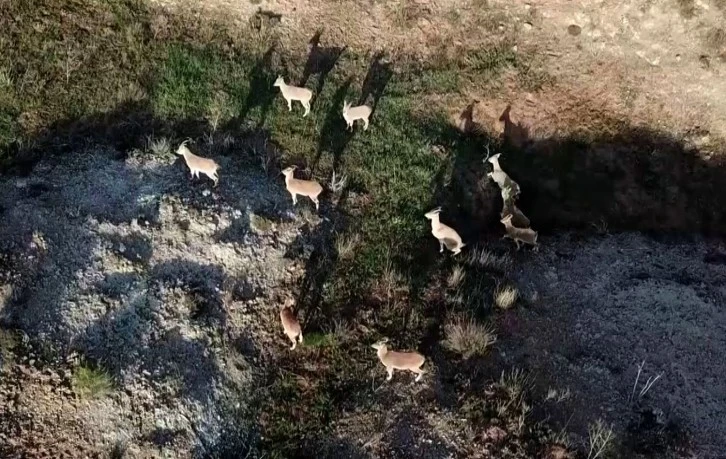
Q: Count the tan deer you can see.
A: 10